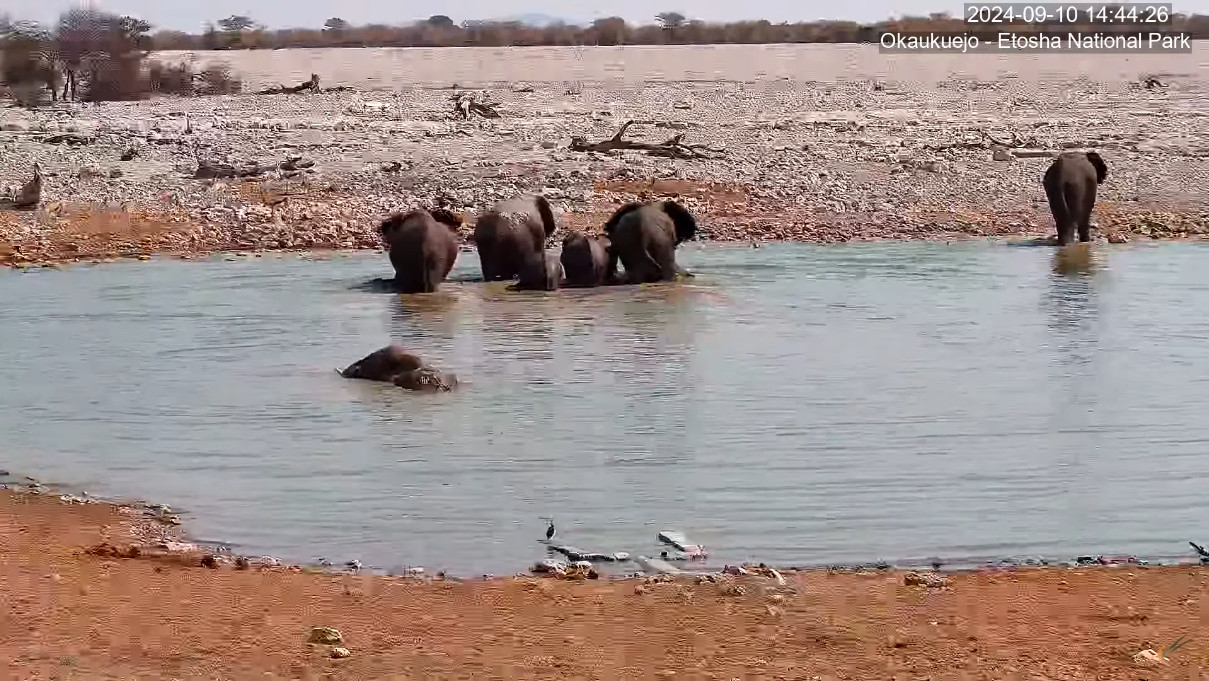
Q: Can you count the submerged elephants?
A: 2